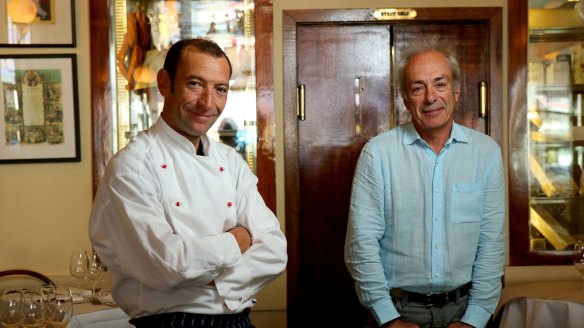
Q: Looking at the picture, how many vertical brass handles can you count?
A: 2